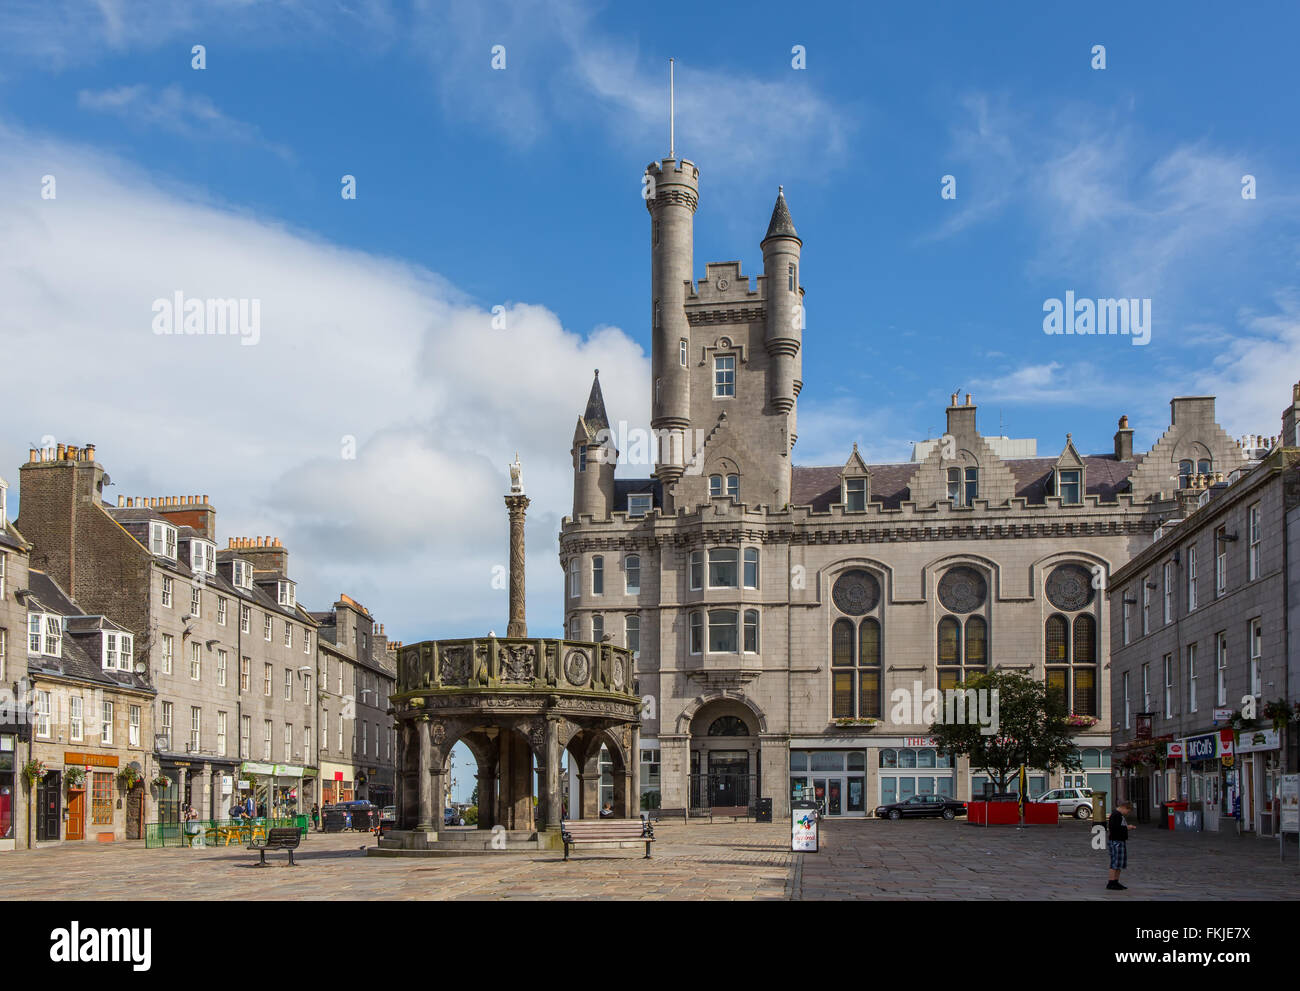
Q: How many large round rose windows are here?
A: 3